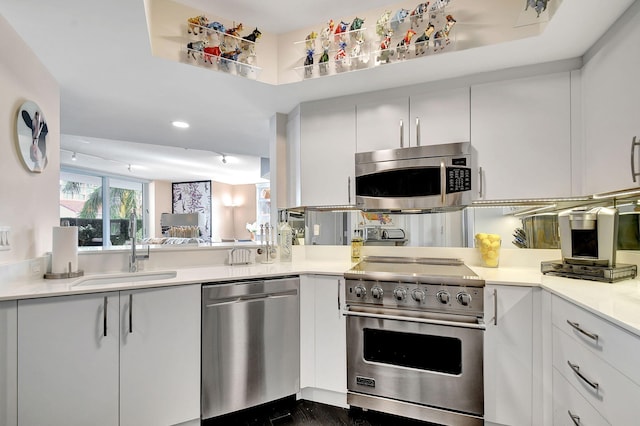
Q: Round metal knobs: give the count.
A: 6